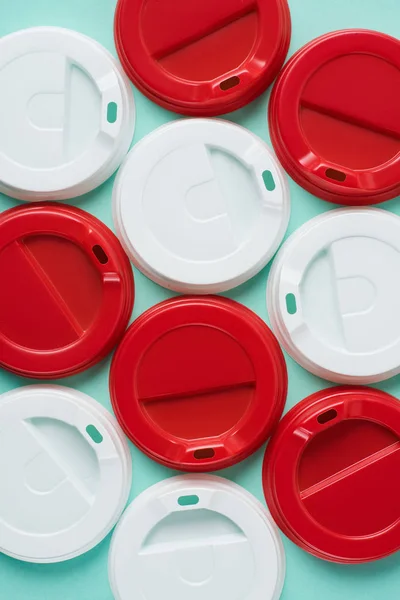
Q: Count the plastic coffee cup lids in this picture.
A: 10